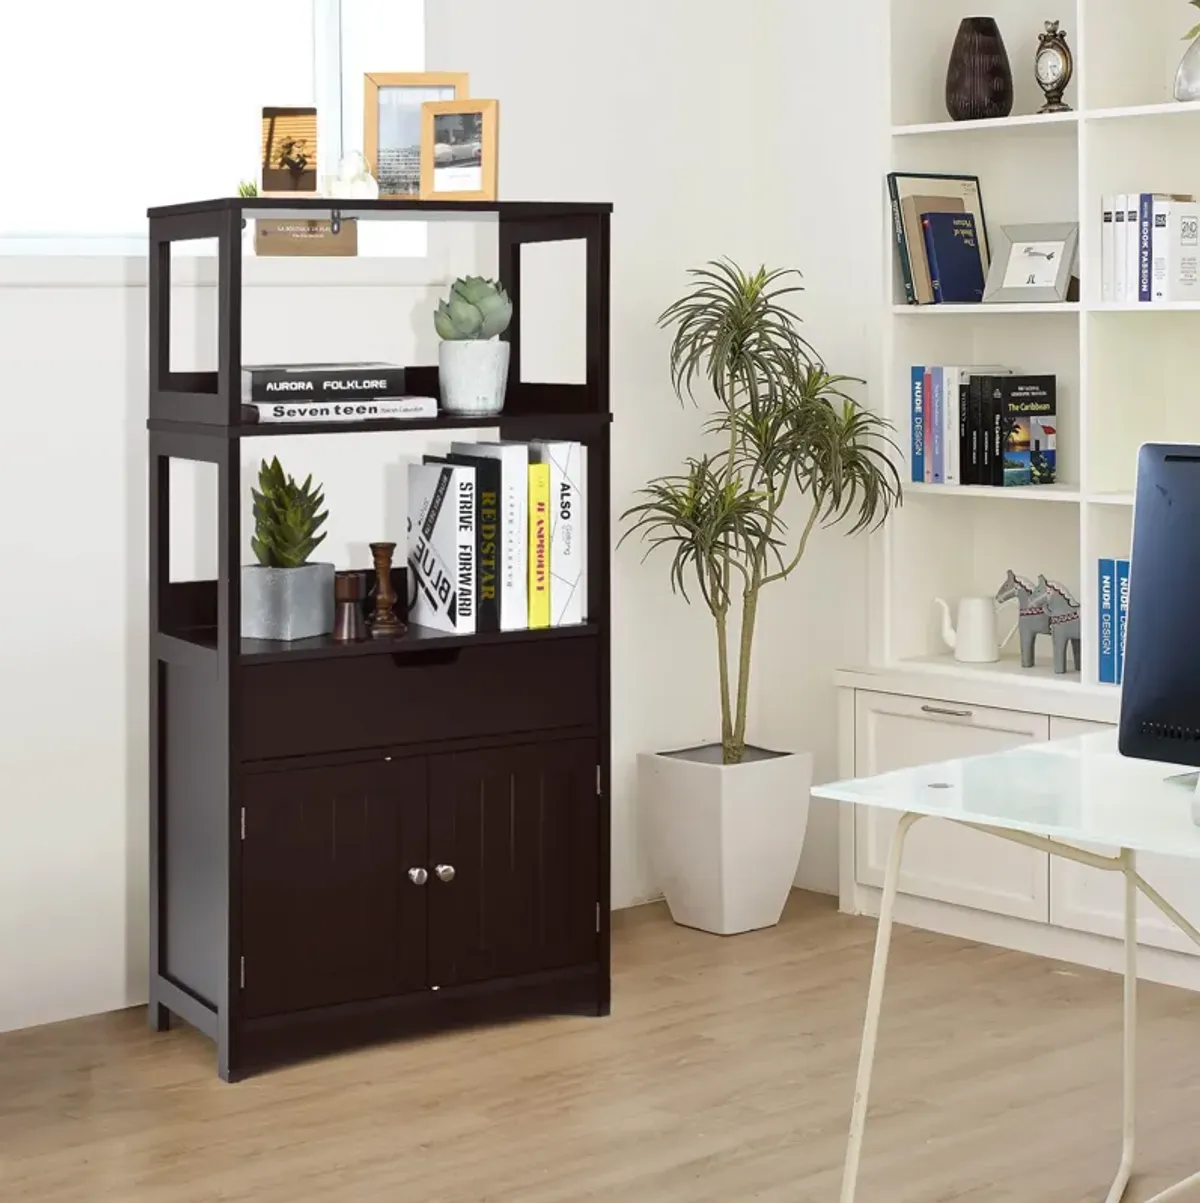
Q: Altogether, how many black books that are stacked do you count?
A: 1